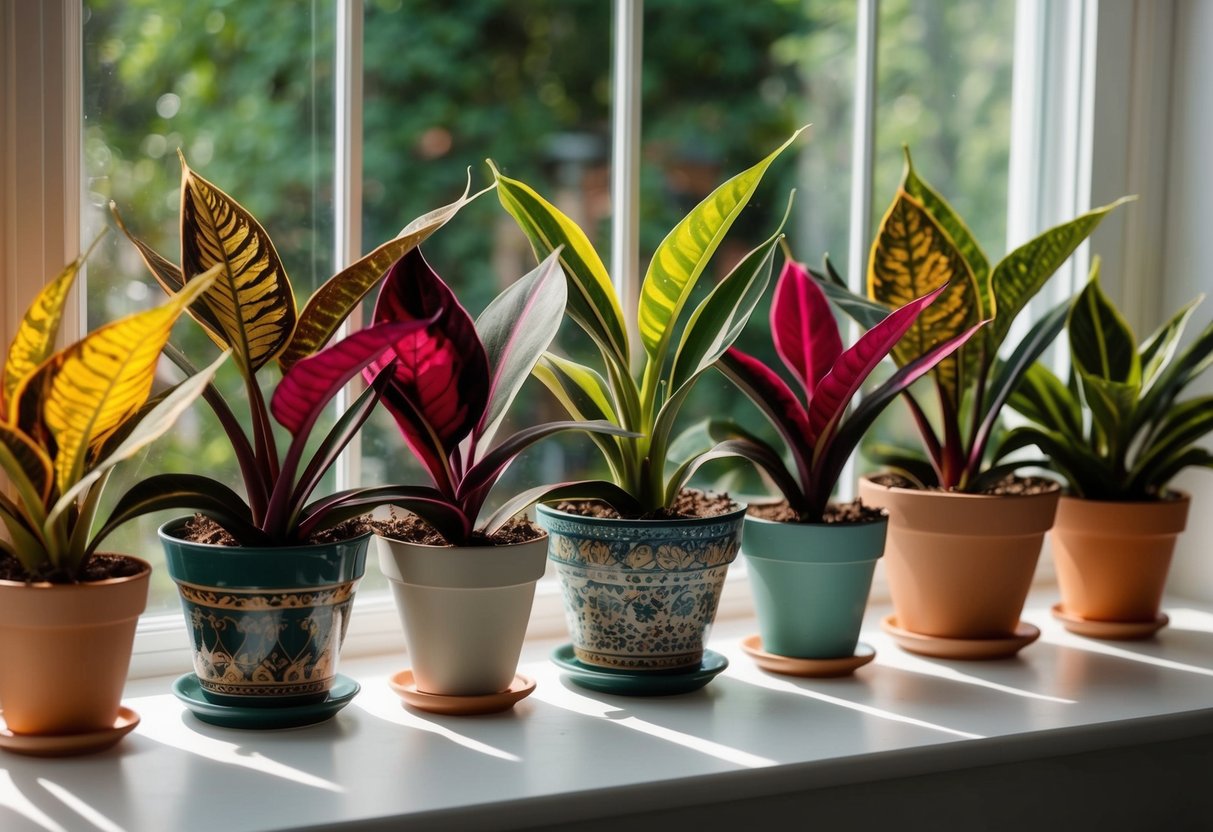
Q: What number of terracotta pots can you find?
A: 3